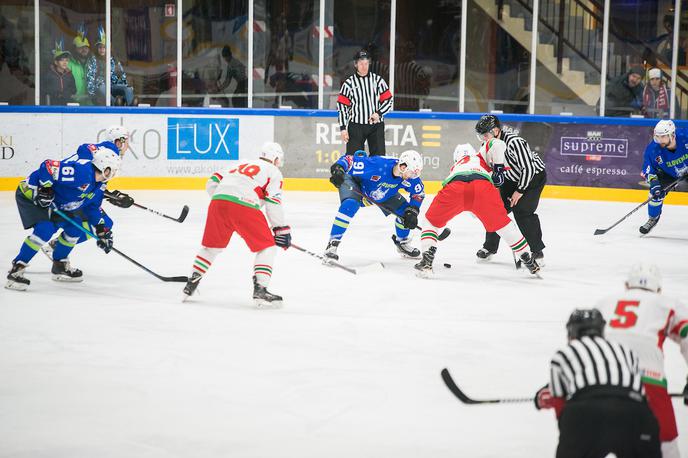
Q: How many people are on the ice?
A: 10